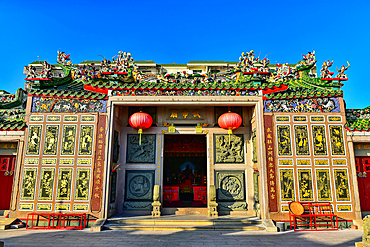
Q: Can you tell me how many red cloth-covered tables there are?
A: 2